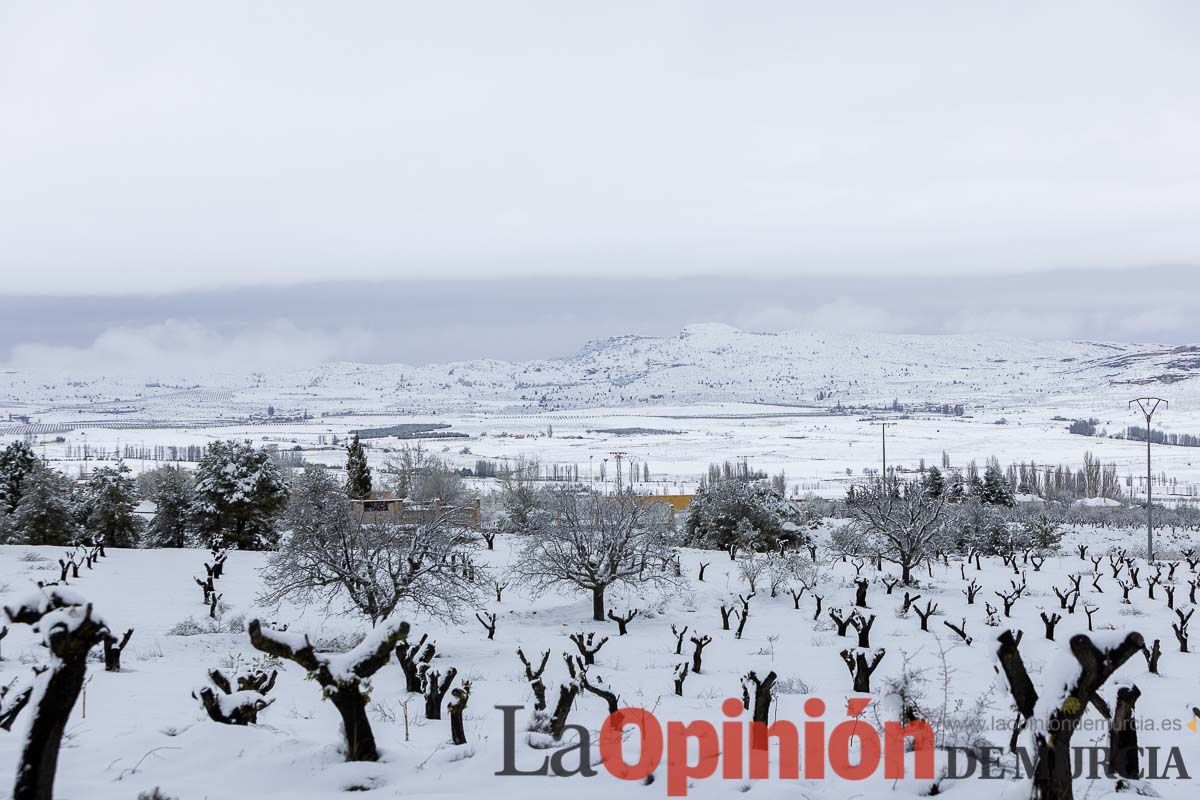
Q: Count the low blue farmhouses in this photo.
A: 0